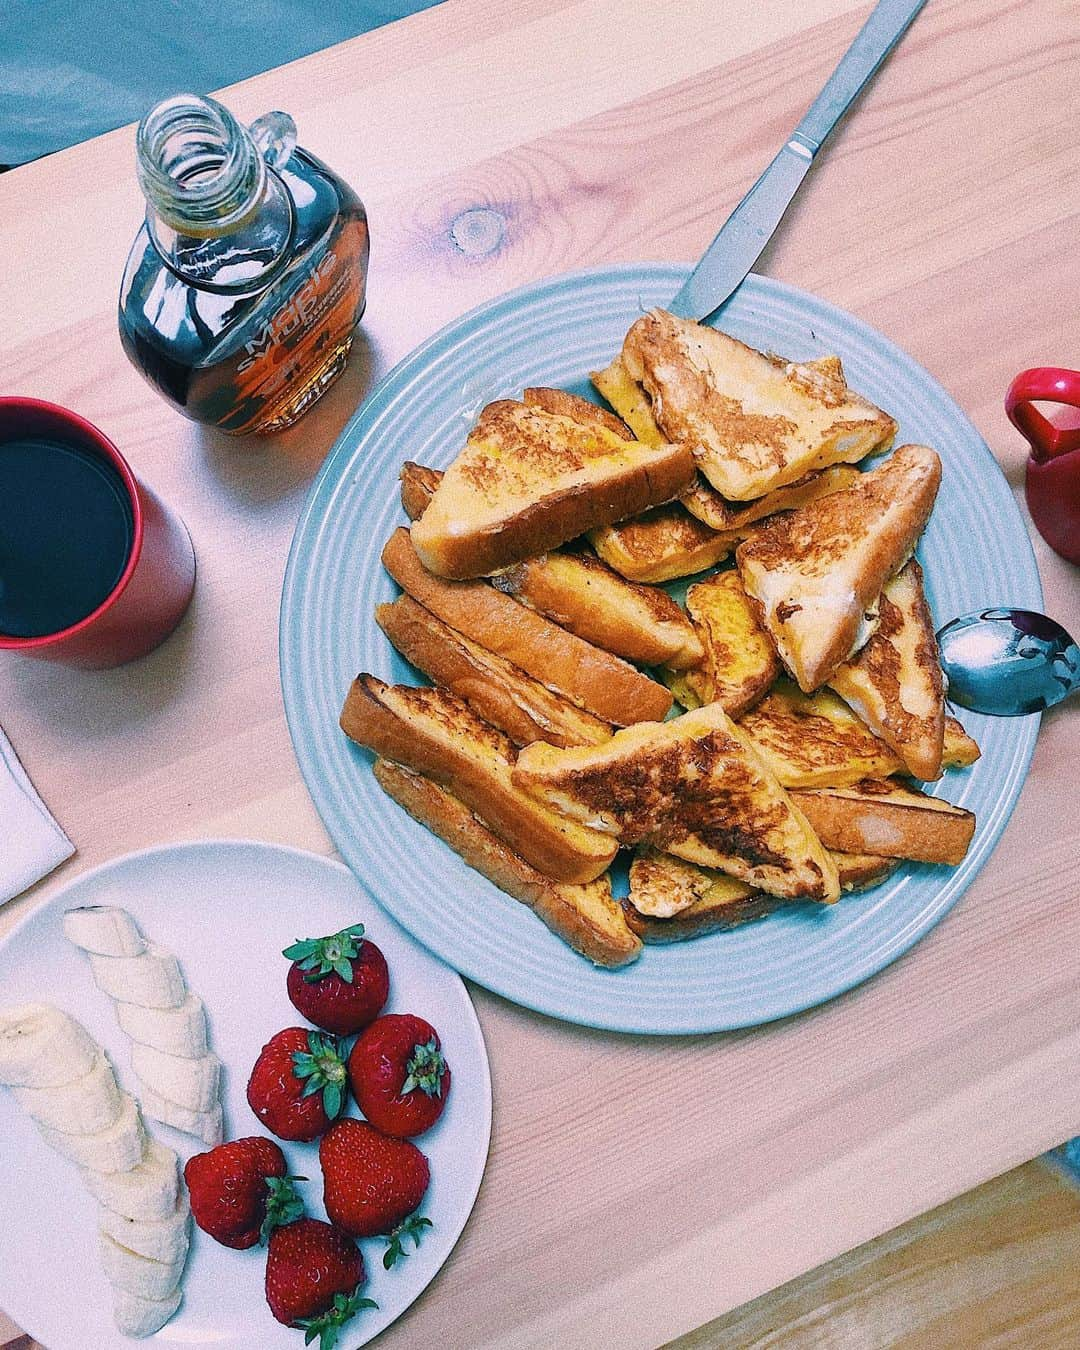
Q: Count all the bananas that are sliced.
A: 2